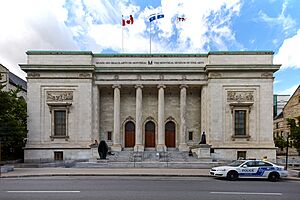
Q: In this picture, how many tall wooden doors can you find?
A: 3